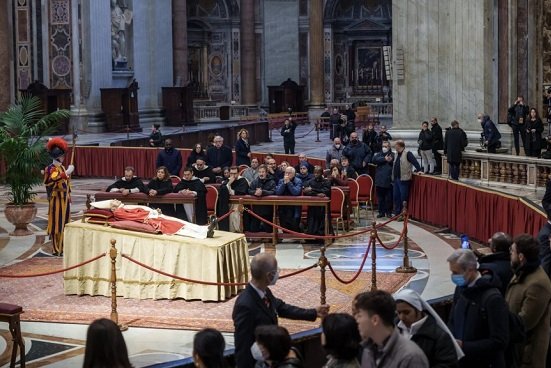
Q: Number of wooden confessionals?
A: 4